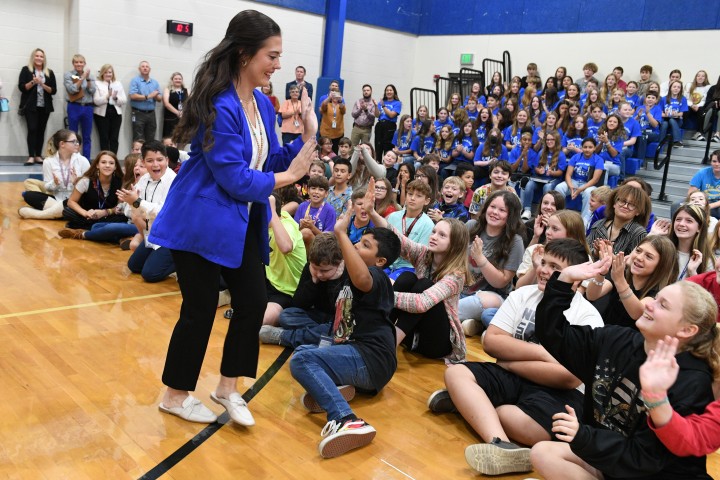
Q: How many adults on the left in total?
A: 5